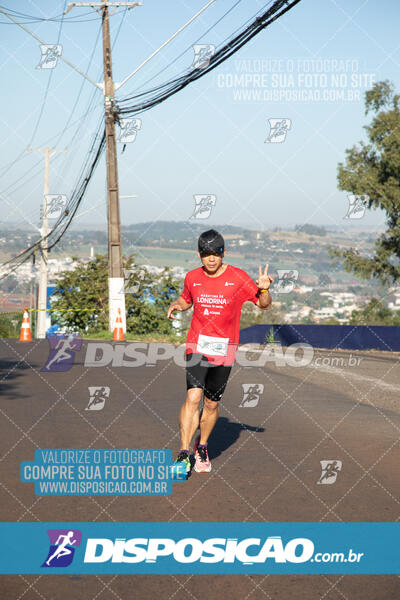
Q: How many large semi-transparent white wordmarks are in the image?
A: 1